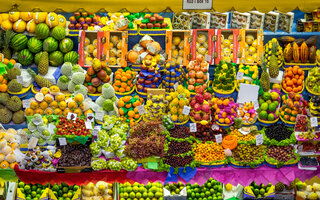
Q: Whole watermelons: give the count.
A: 10